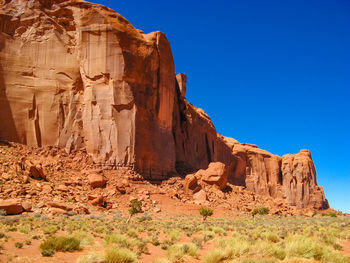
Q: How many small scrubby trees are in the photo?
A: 3